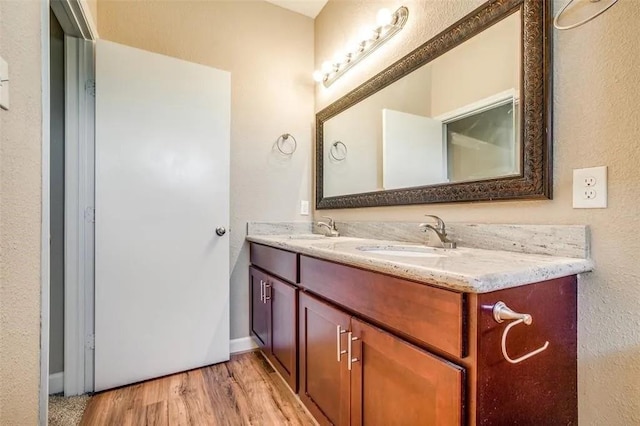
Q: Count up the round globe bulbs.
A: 6